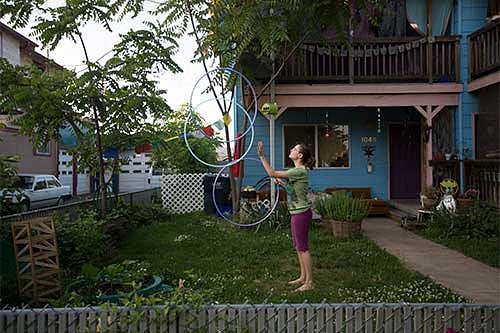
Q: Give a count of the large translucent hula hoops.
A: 3